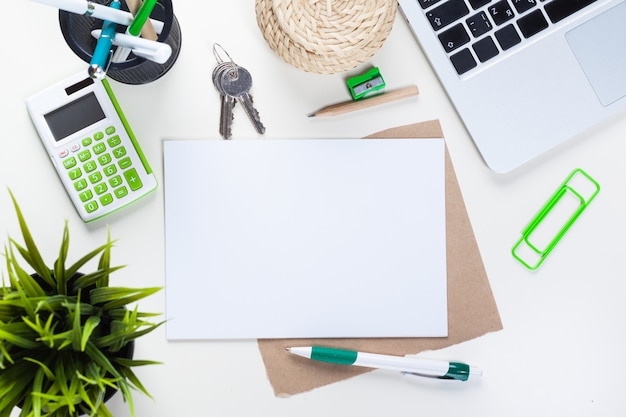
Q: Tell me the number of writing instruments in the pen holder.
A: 5